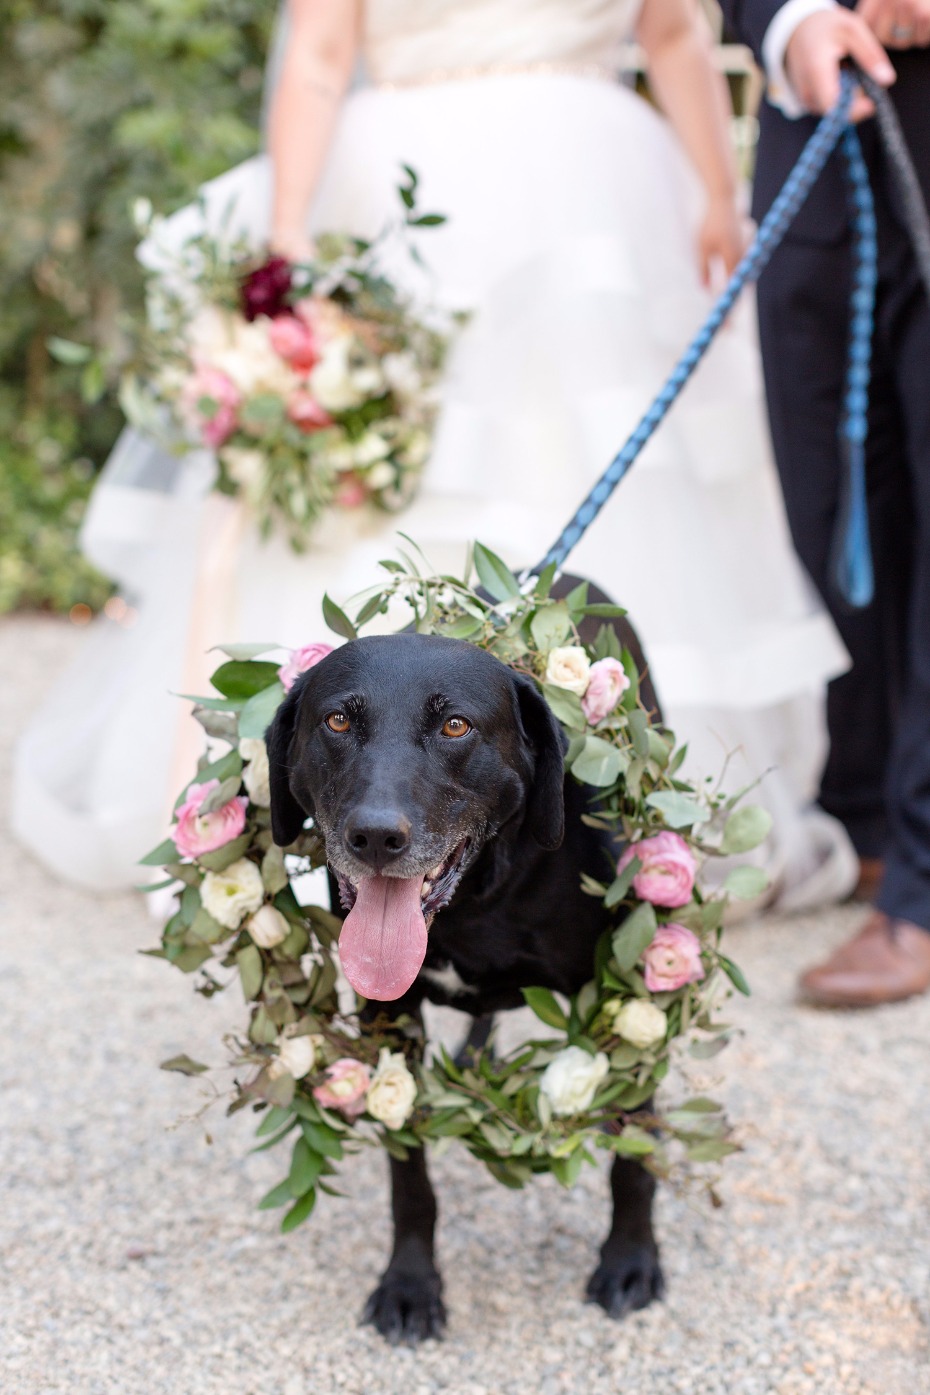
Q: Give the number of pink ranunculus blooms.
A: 6